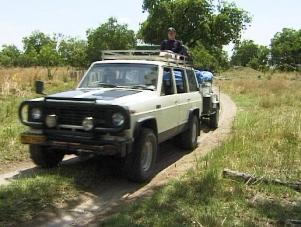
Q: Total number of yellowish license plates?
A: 1